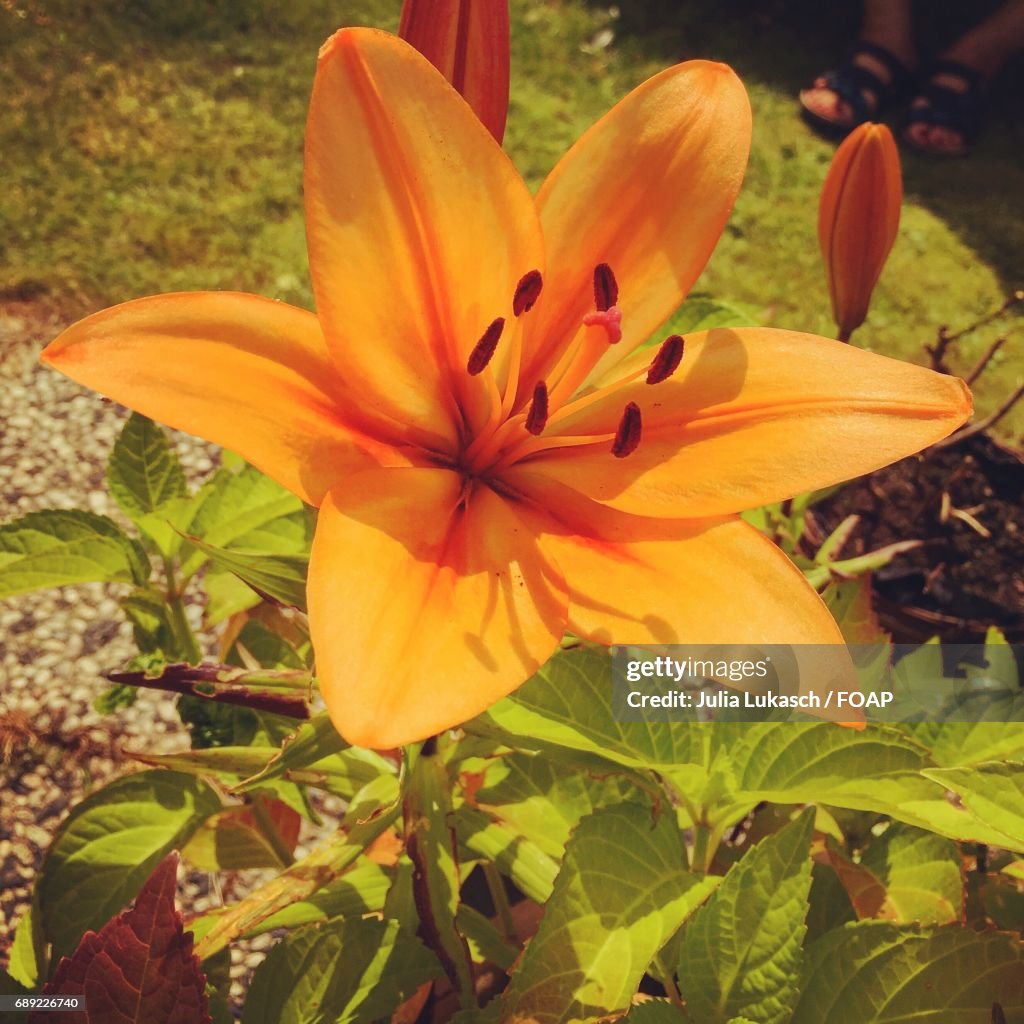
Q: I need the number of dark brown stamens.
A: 6